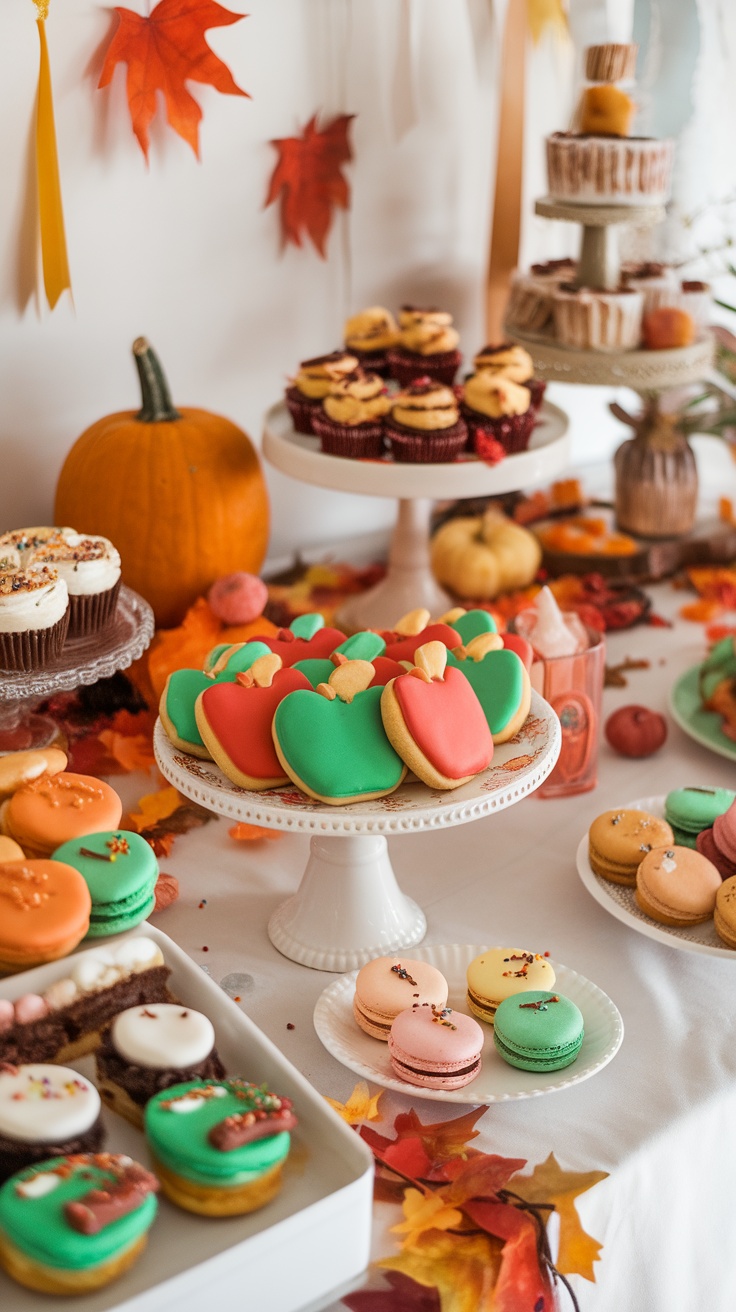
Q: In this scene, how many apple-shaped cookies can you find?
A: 11